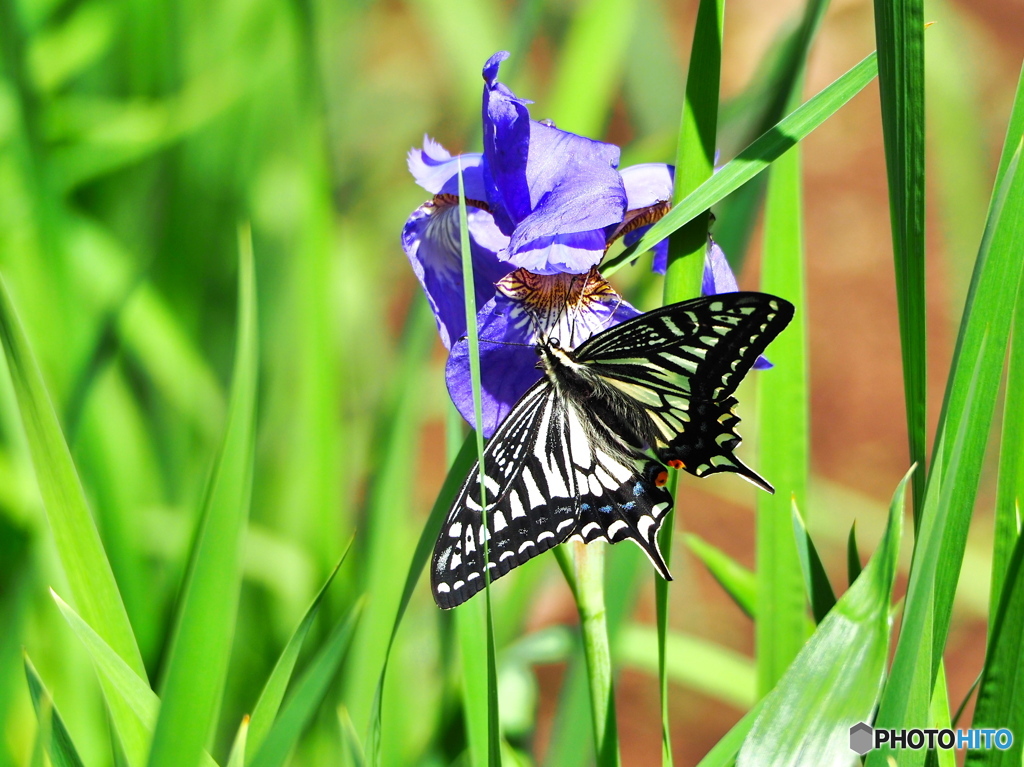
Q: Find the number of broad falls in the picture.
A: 3